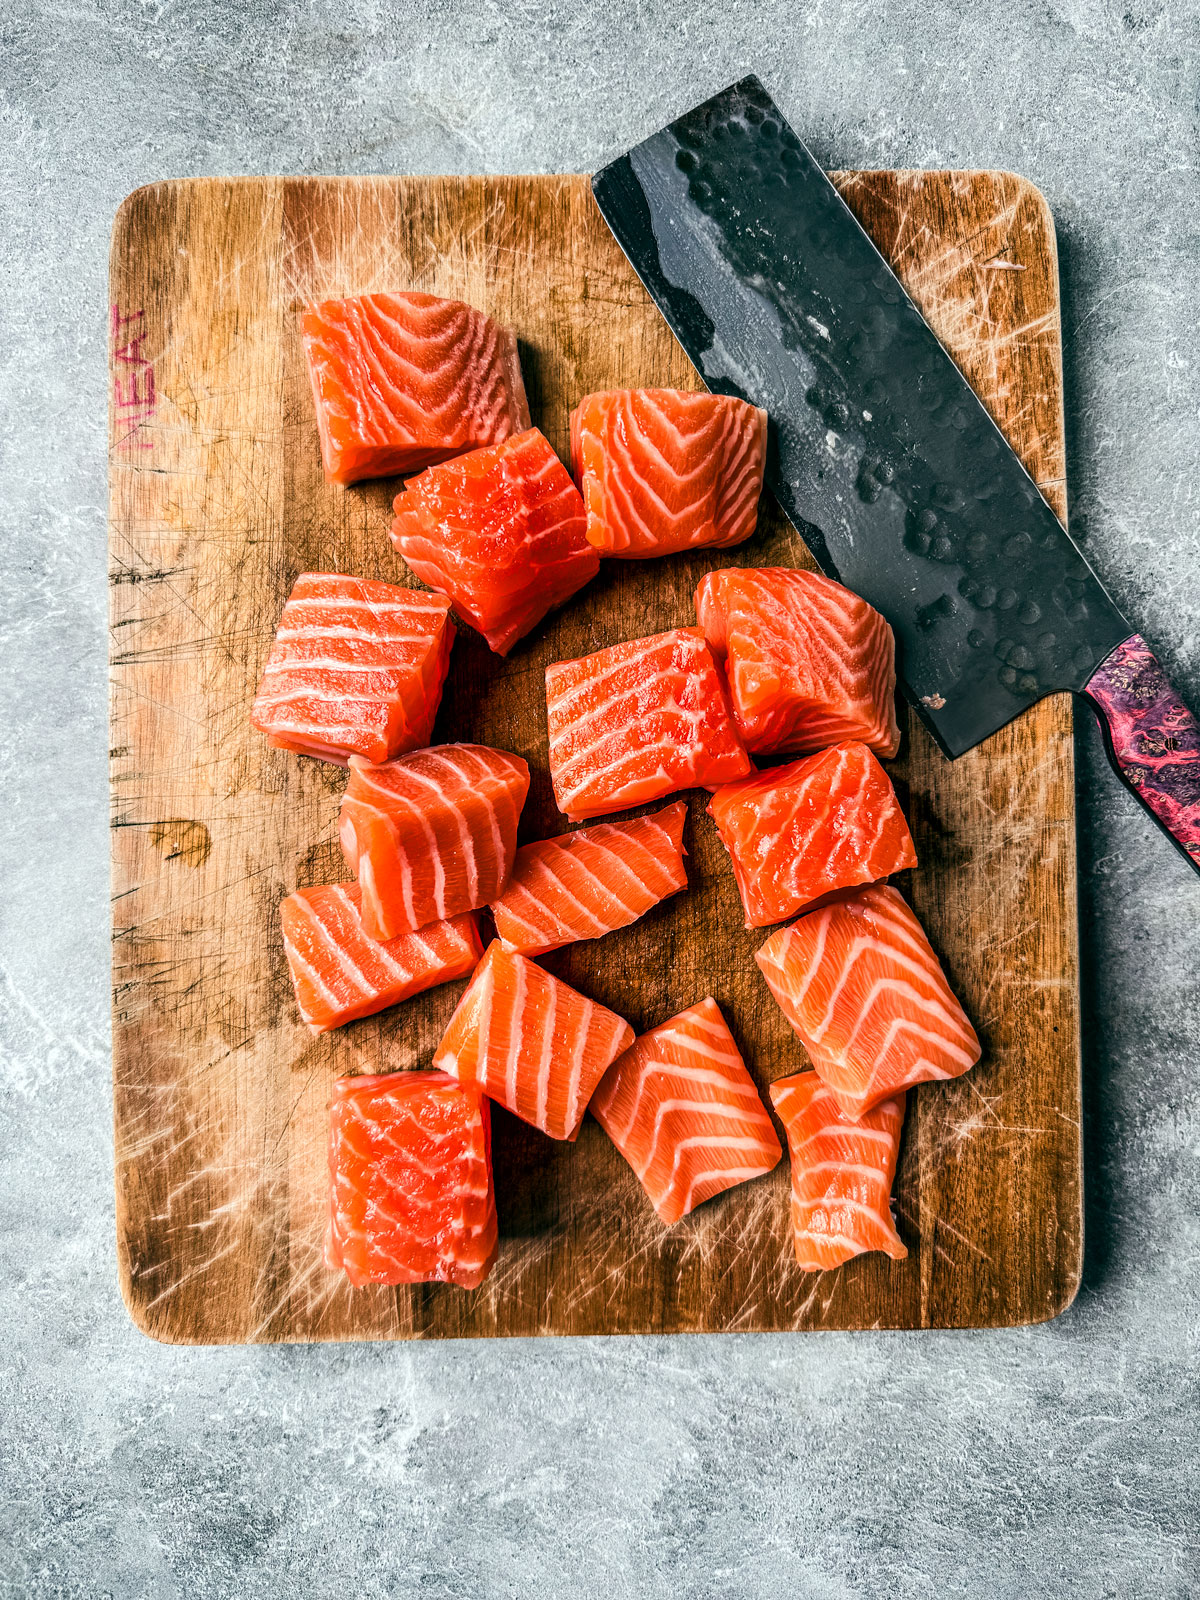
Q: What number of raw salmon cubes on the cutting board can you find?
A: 15